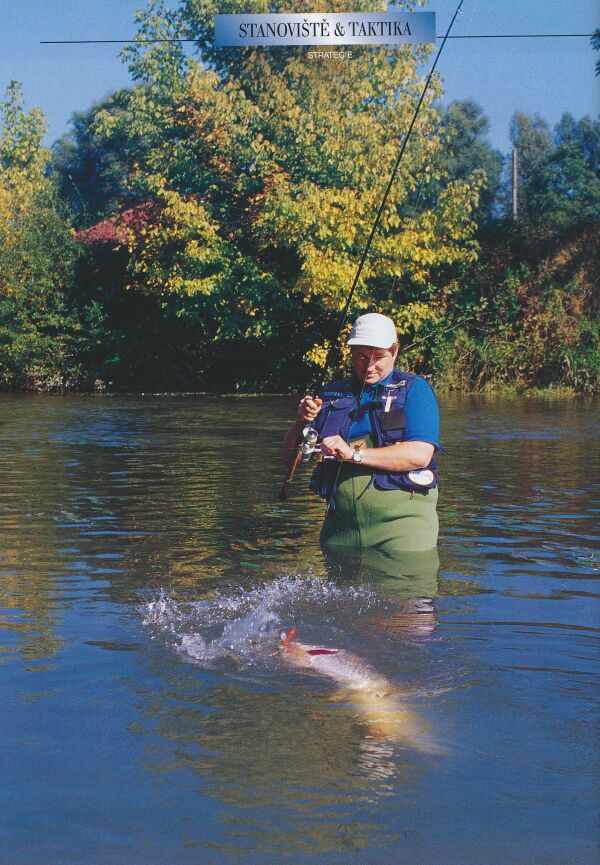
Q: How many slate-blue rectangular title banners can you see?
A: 1